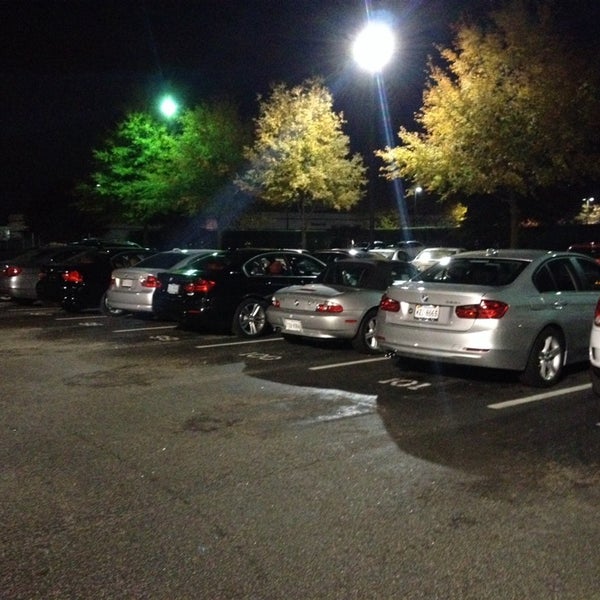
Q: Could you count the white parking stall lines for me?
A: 6